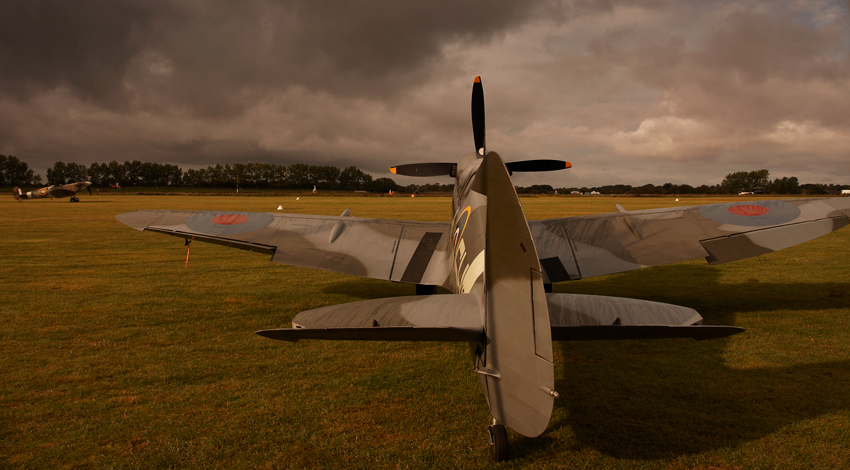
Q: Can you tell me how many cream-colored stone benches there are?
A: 0